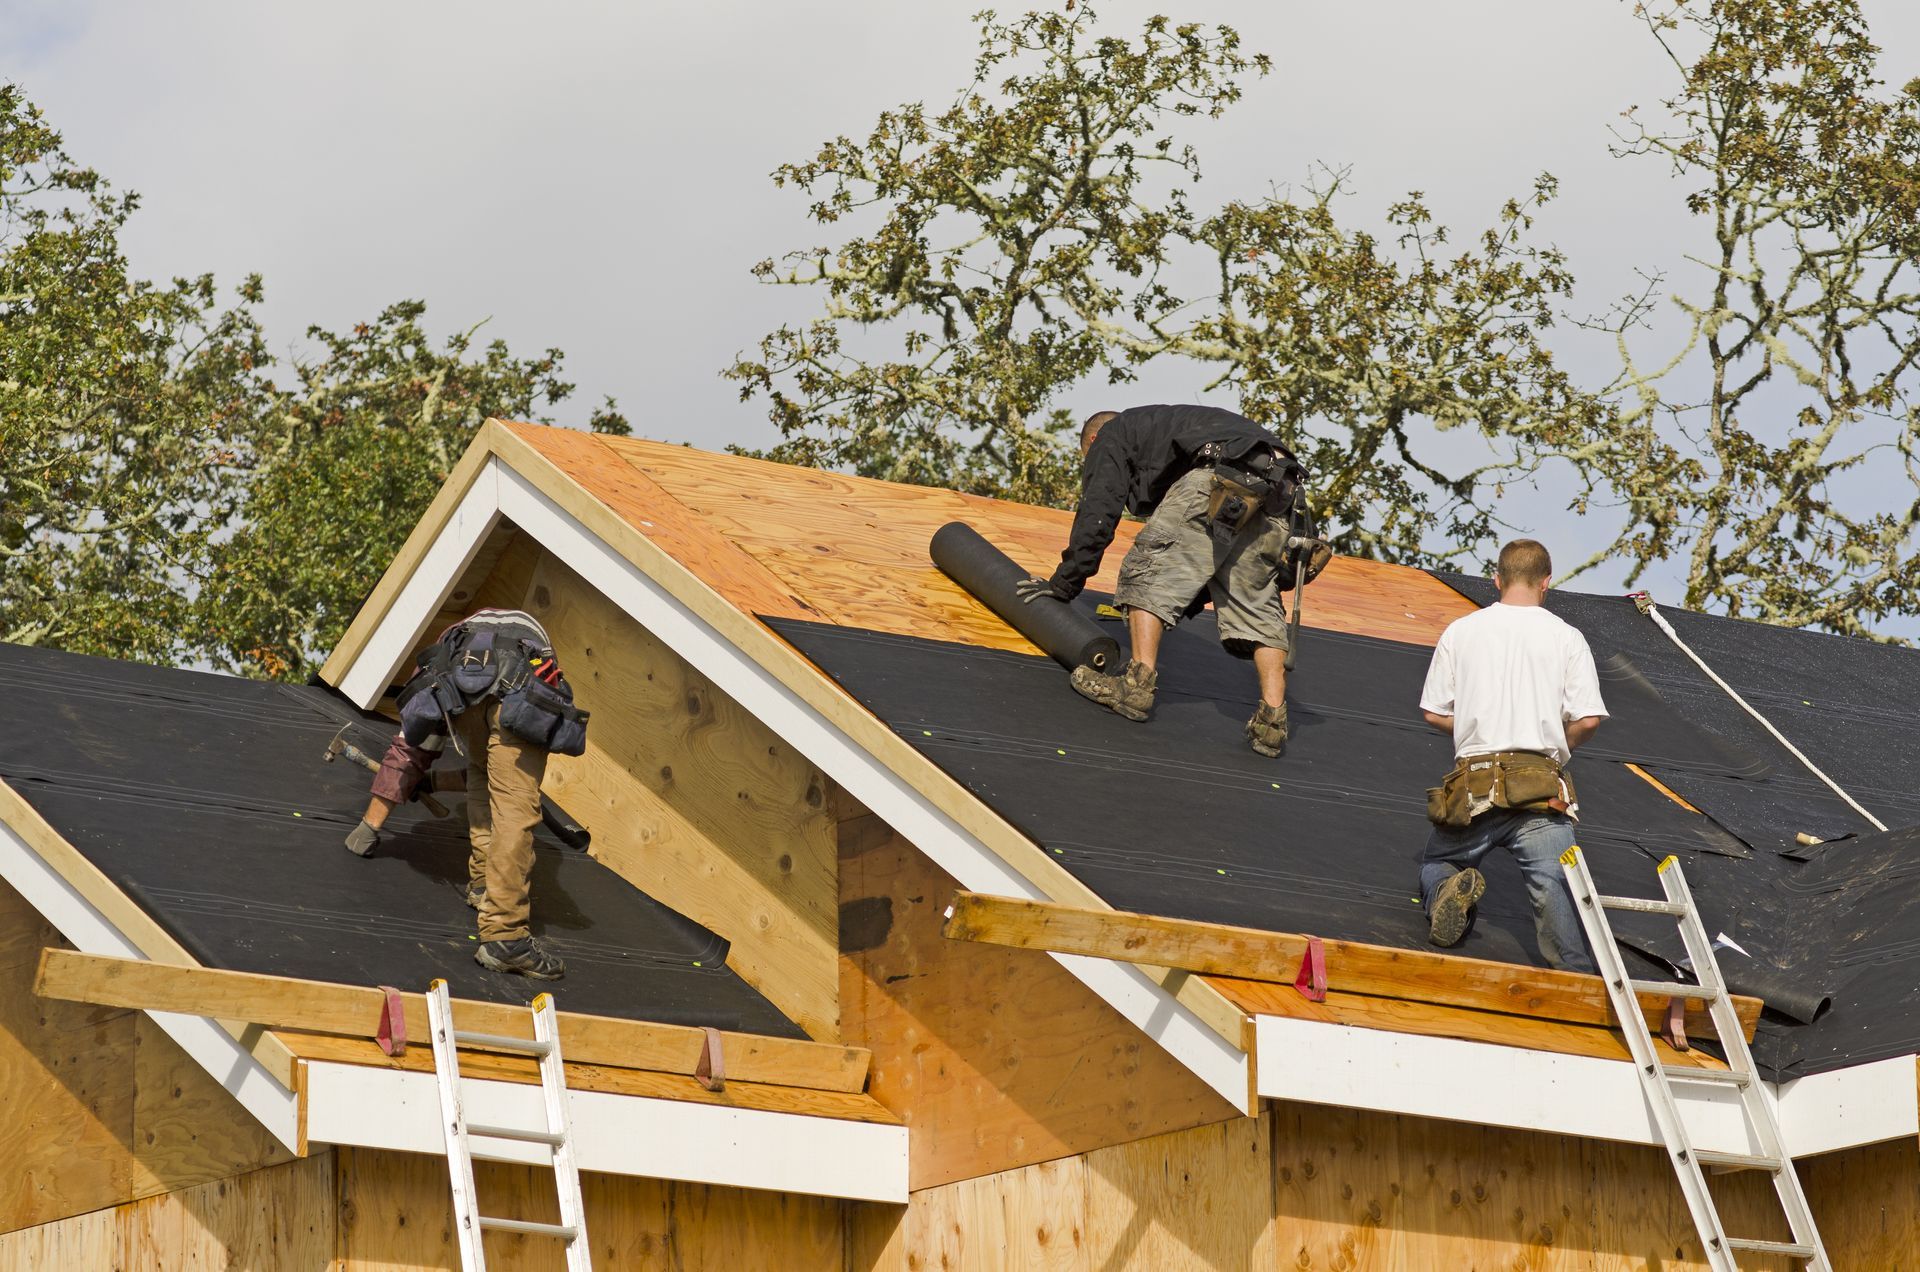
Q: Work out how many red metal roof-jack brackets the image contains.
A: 4